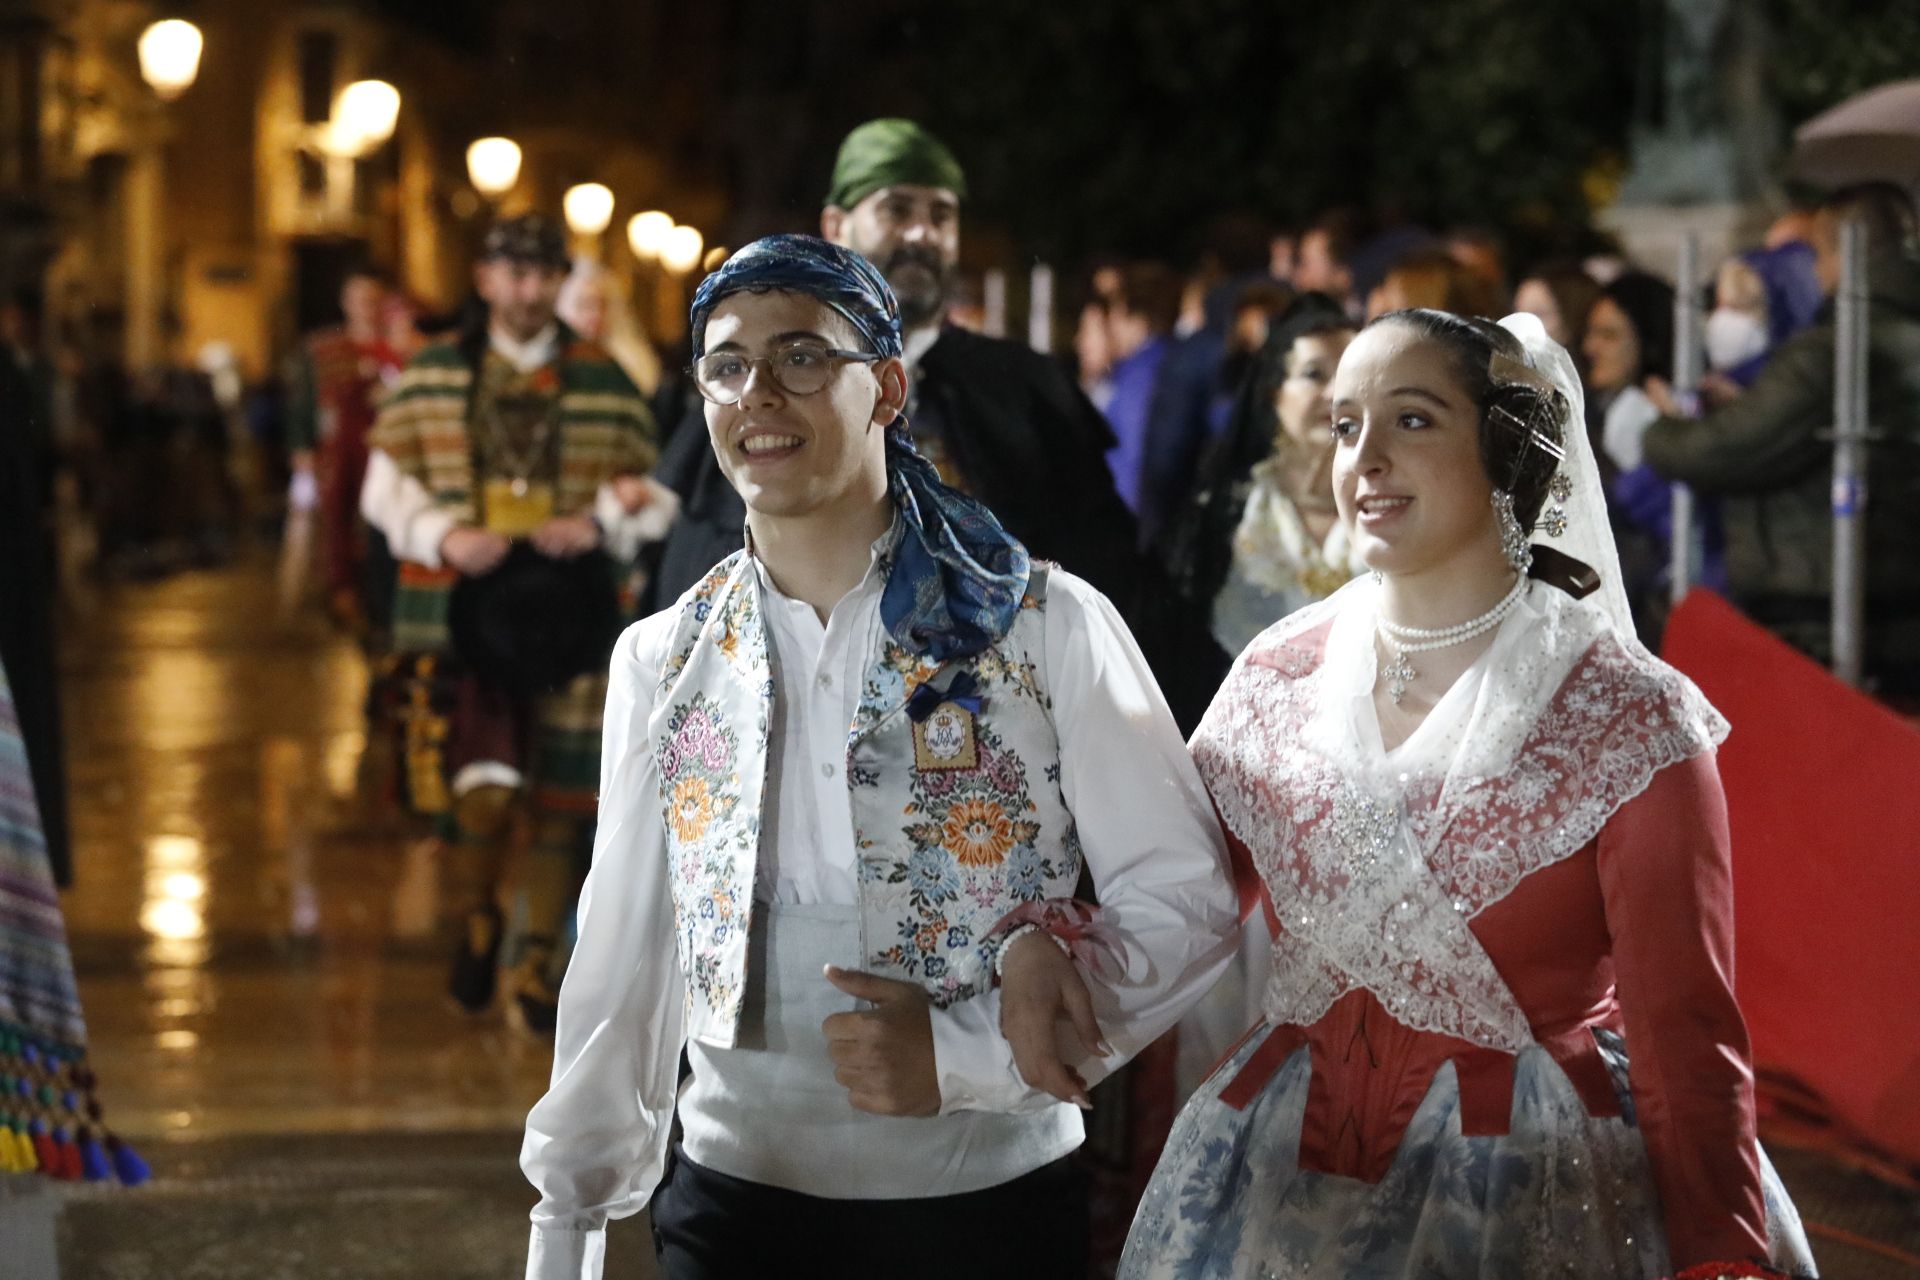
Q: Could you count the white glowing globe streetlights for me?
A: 6